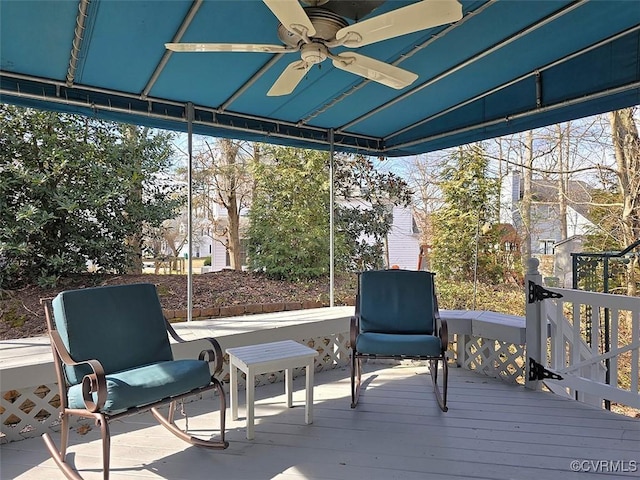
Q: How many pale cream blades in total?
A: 5